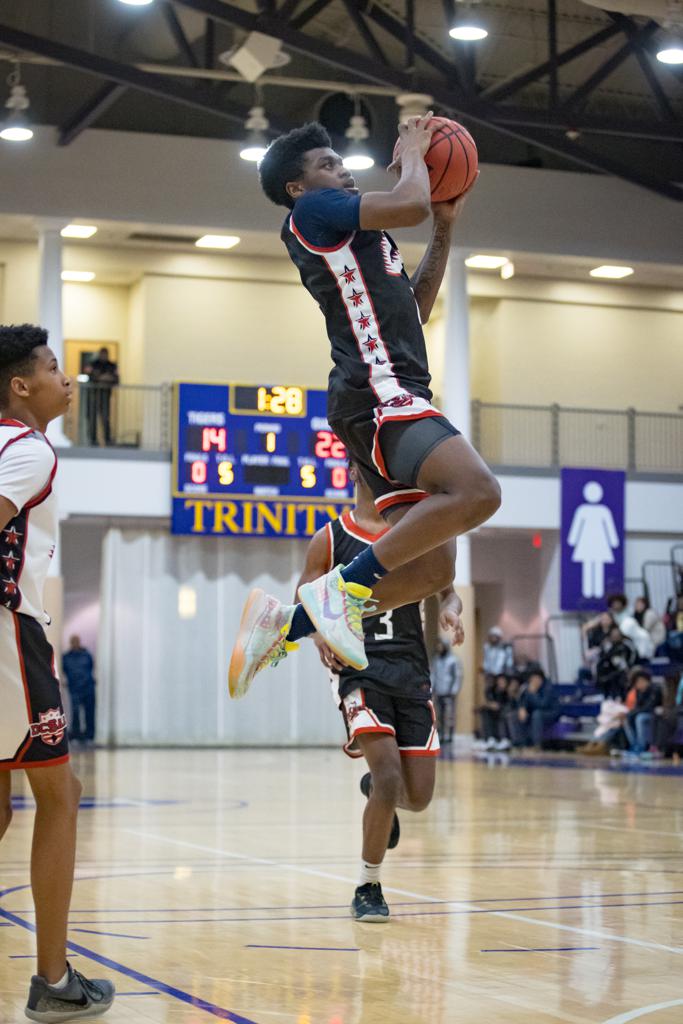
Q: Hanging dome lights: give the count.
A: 6